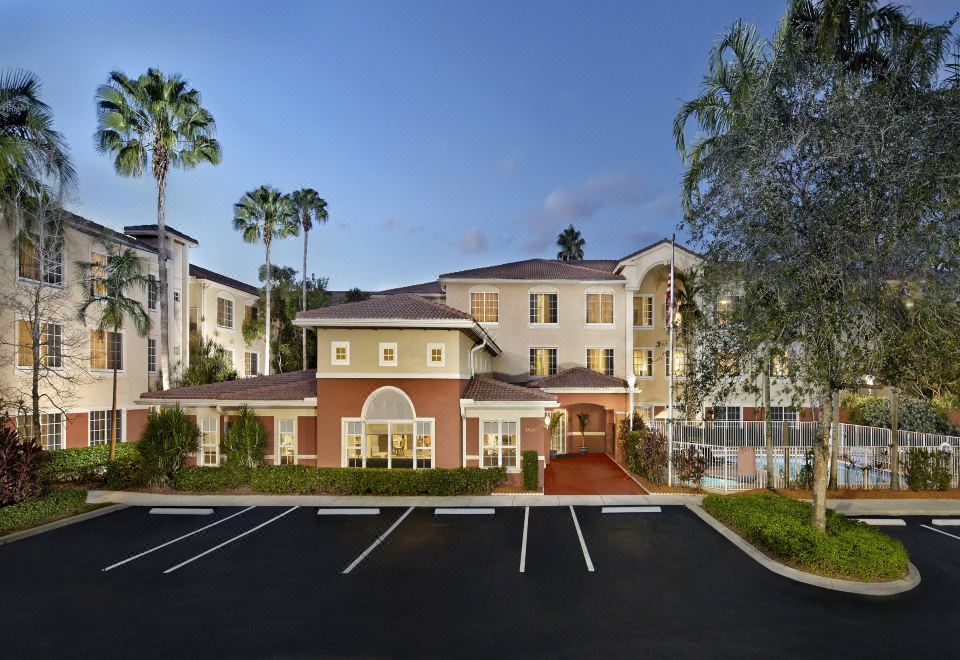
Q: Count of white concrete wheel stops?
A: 6